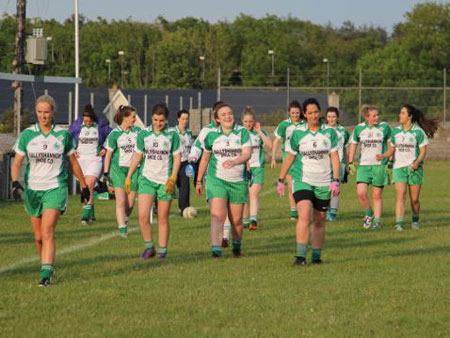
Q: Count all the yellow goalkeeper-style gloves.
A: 2